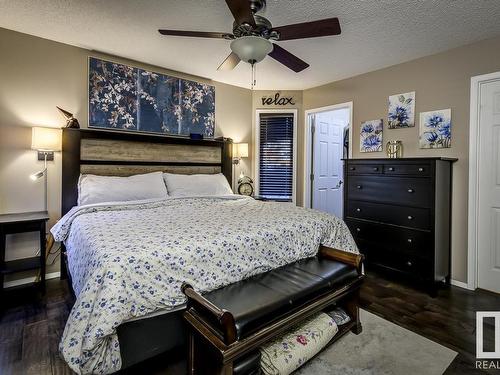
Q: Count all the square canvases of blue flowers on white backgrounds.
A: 3